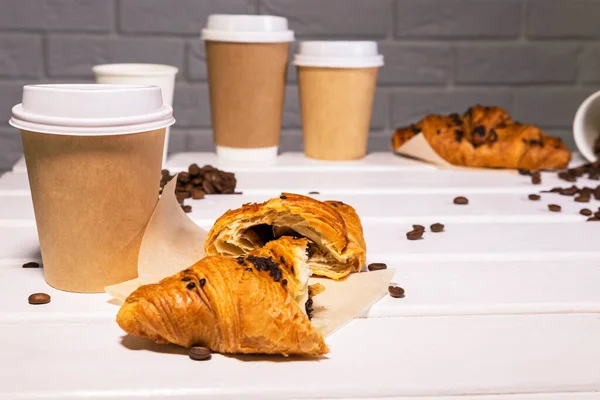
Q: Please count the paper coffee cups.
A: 5